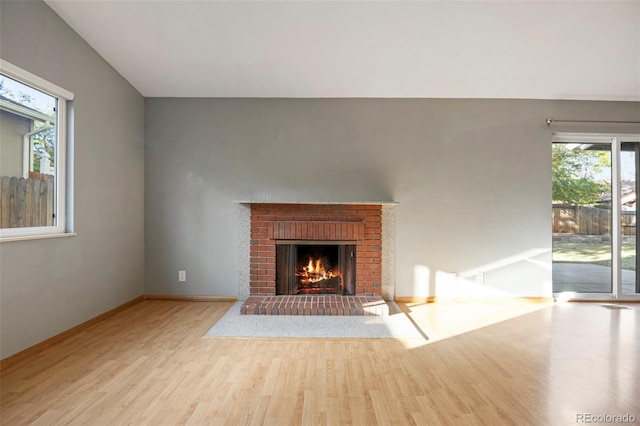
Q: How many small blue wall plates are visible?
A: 0